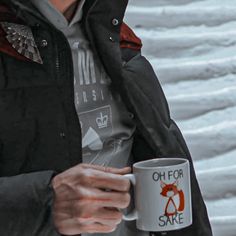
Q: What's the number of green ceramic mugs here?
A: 0